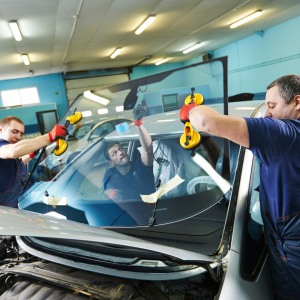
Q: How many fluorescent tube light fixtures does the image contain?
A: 7